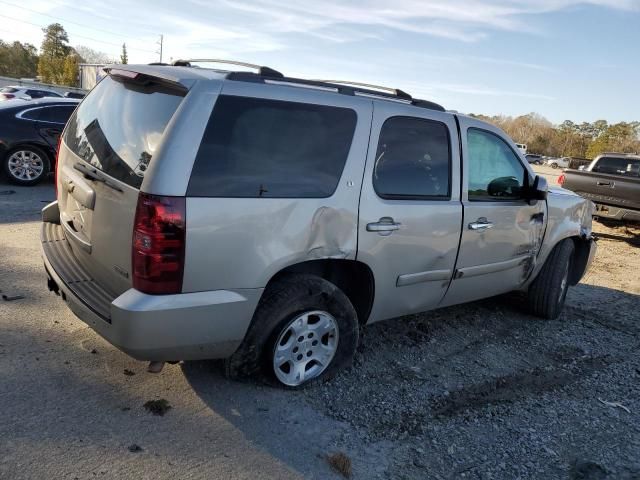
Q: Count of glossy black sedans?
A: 1